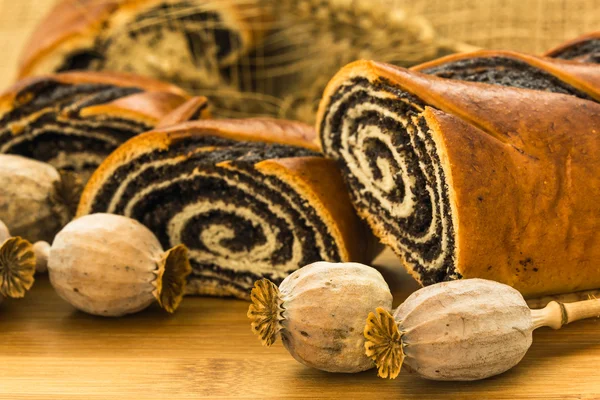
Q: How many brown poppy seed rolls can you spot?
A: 4